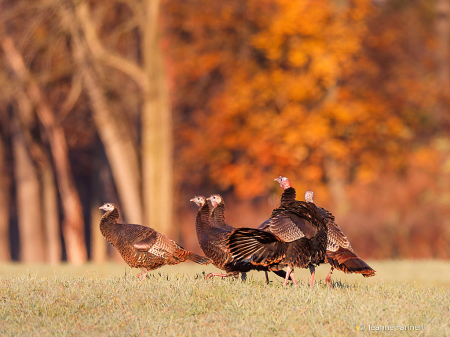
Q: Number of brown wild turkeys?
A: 5